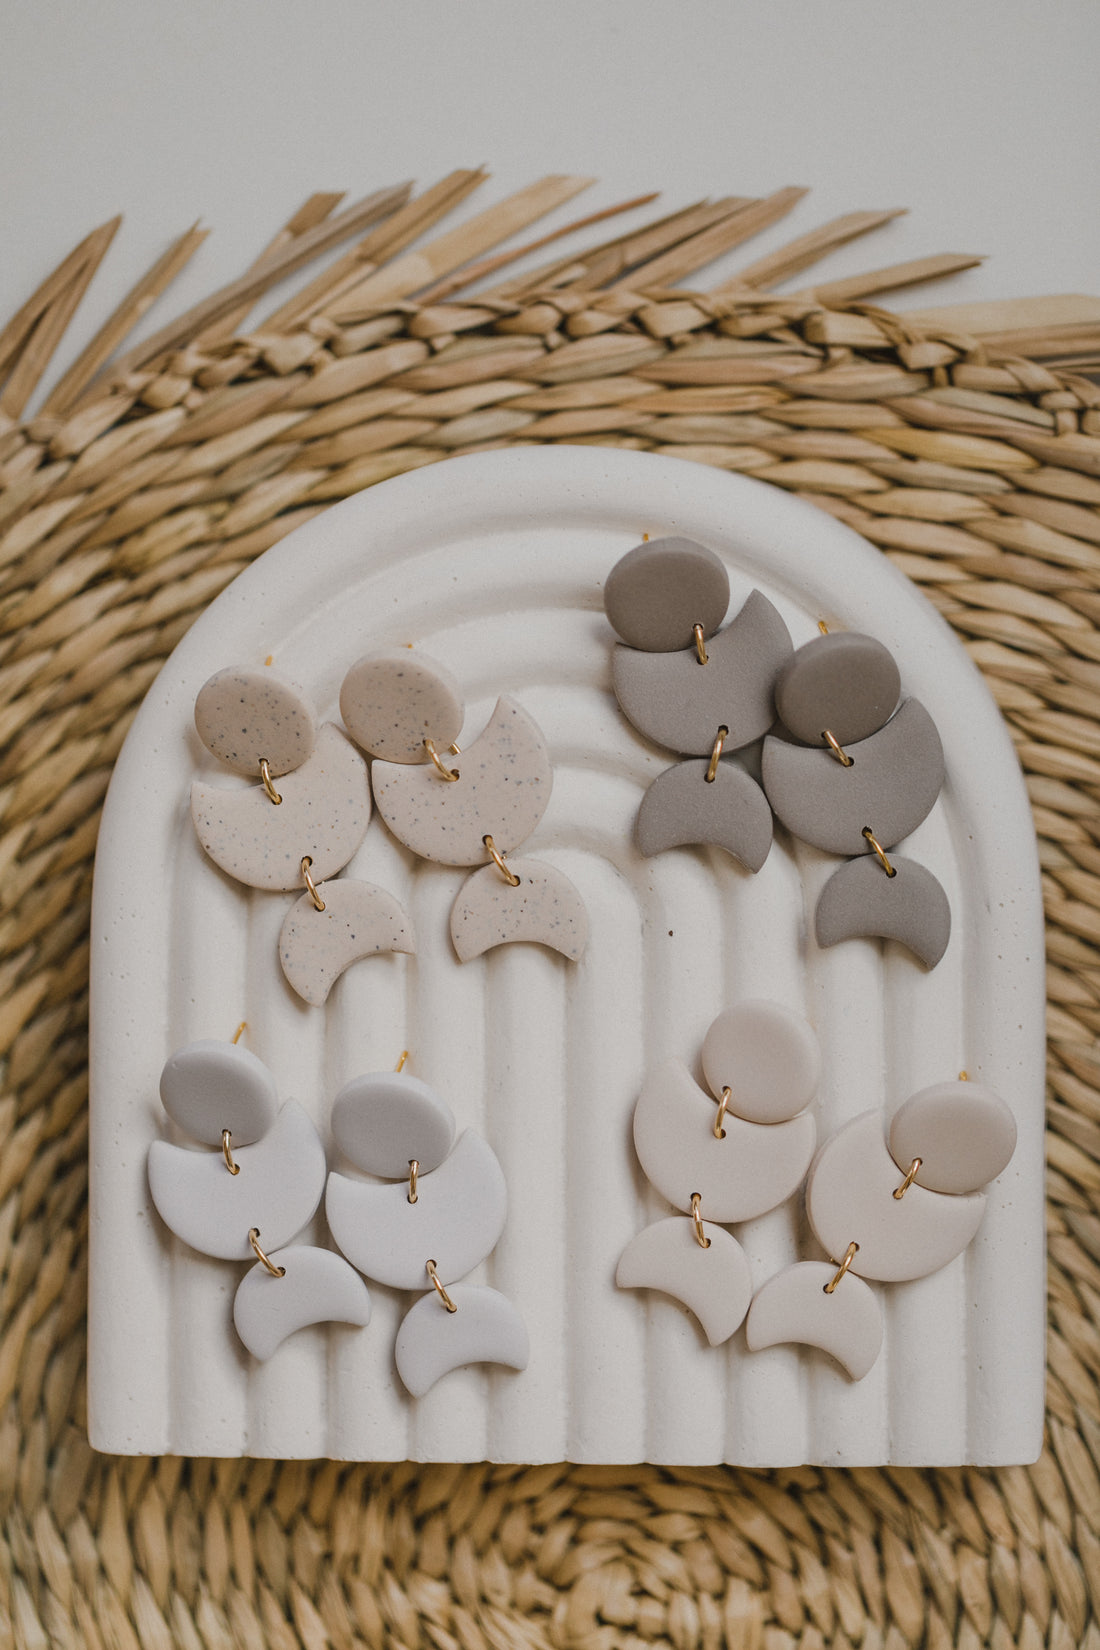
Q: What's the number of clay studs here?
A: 8